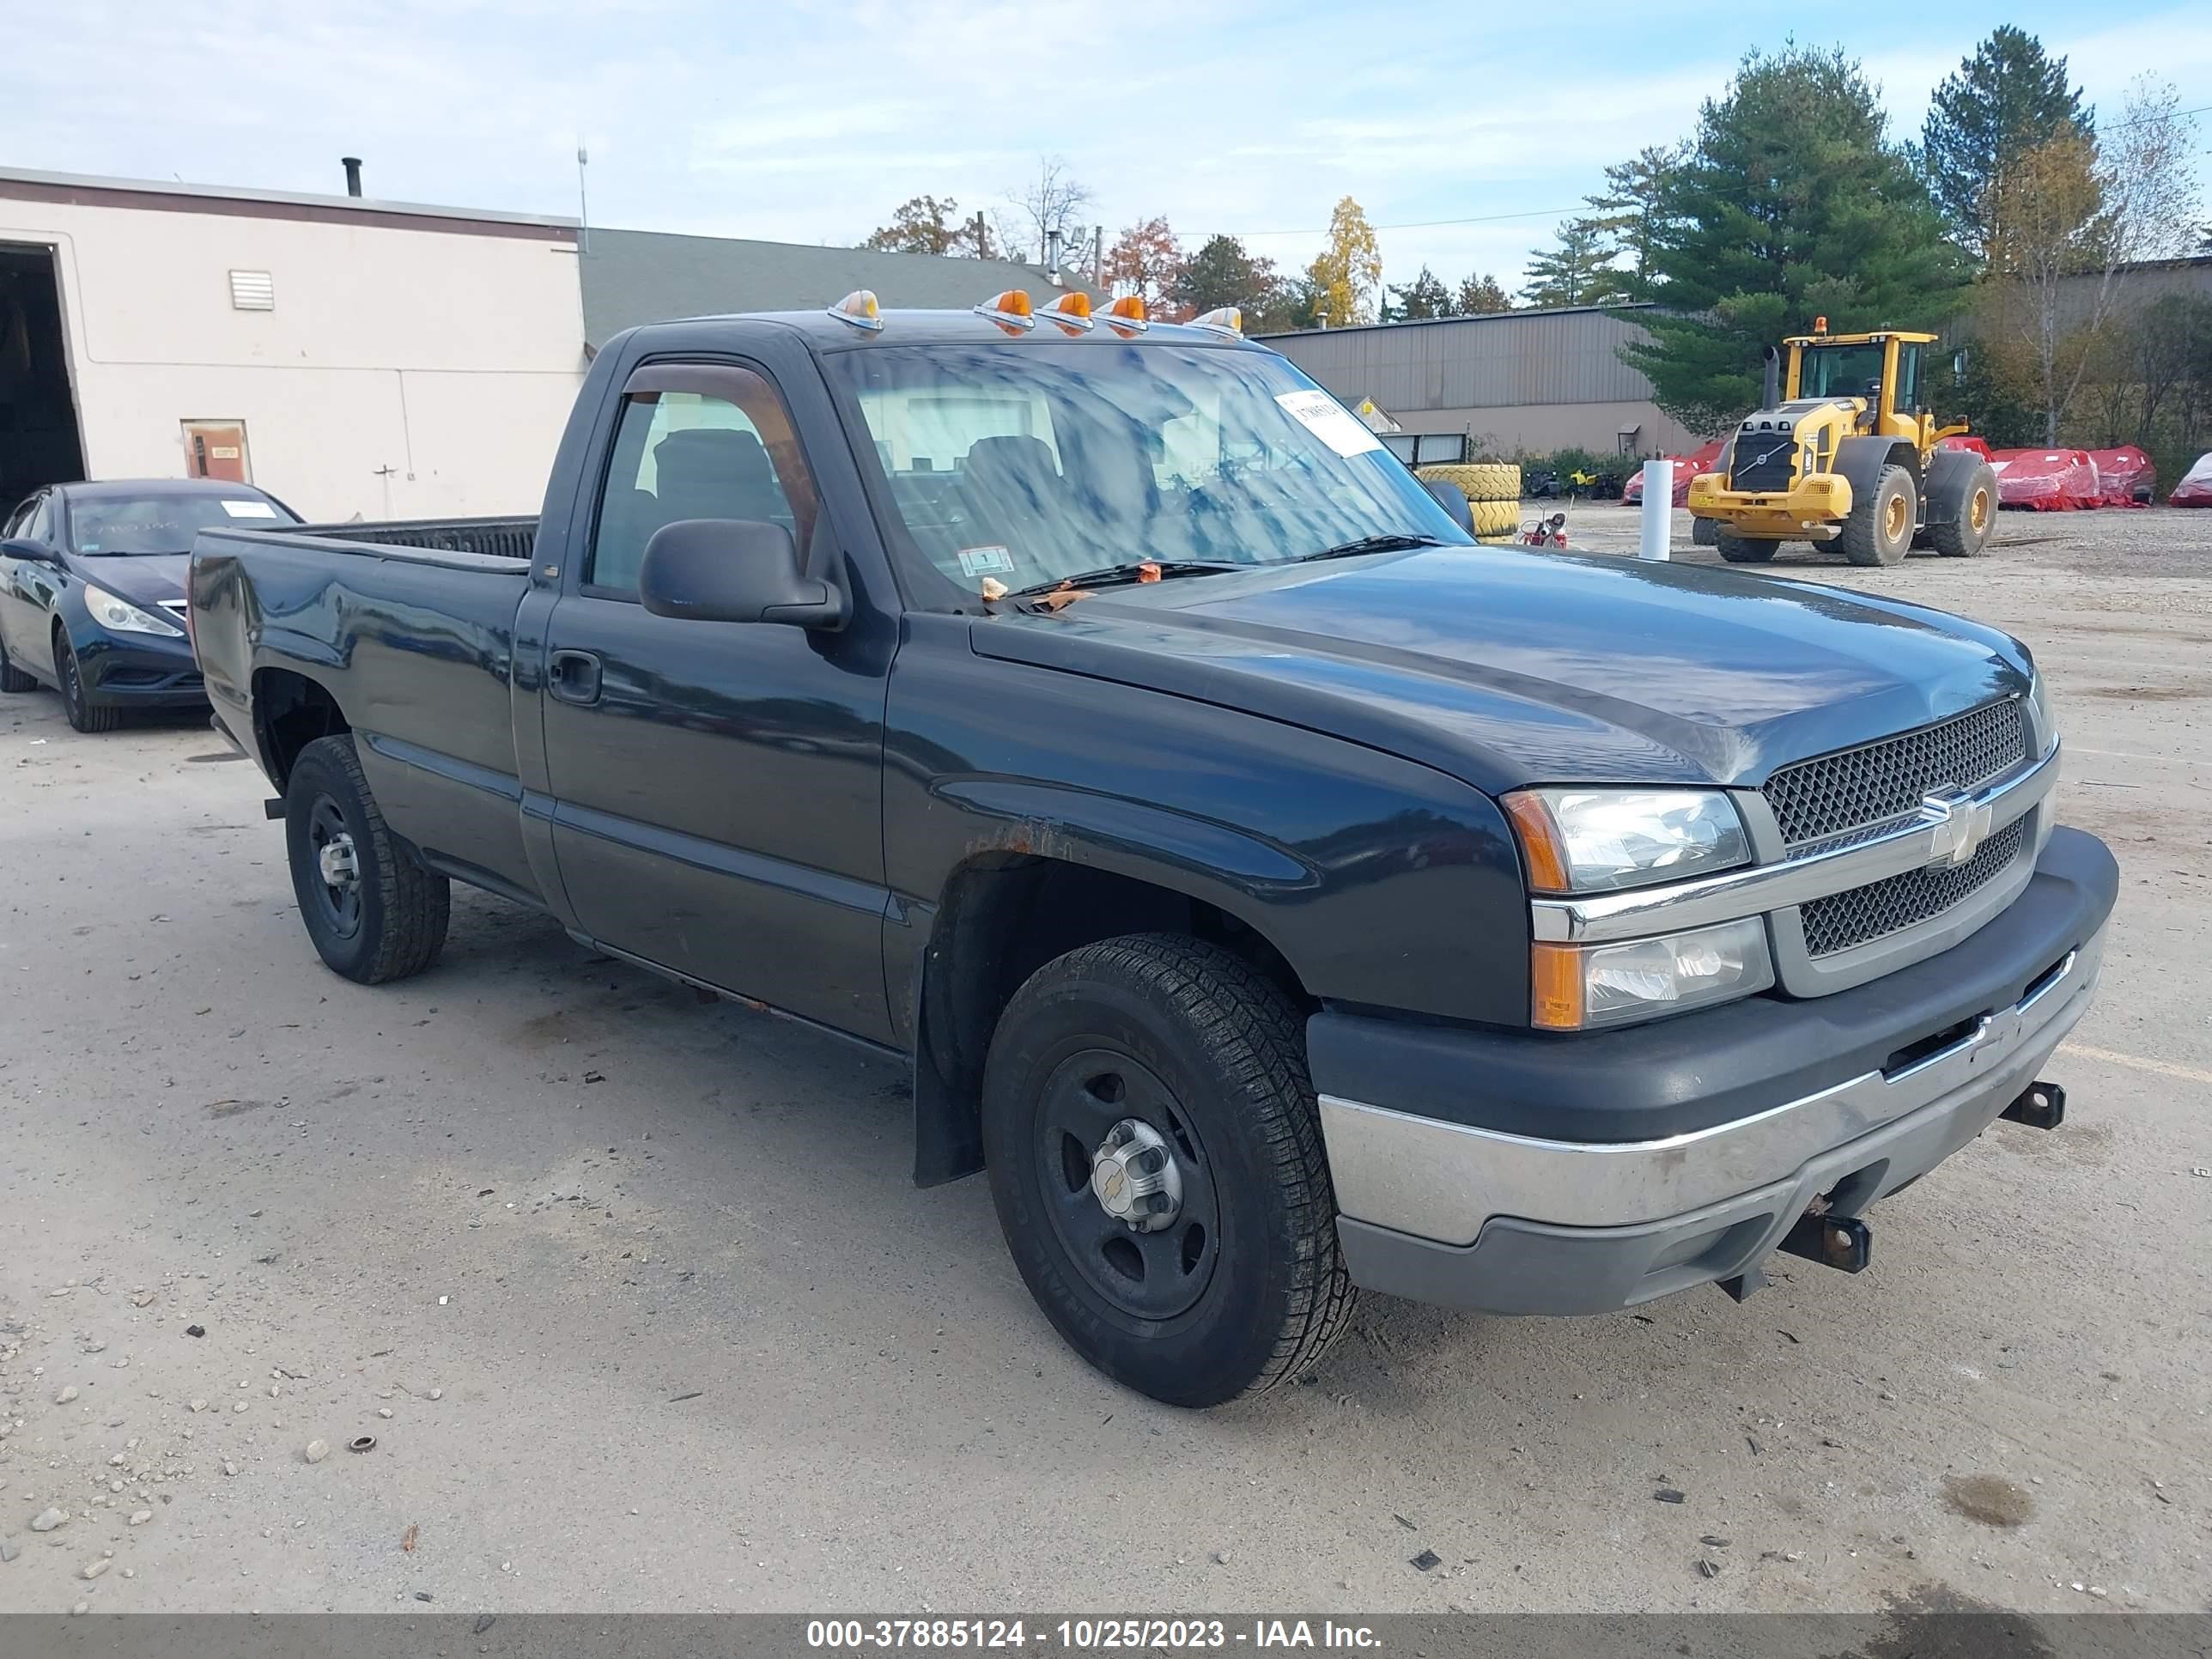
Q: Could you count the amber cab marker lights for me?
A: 3